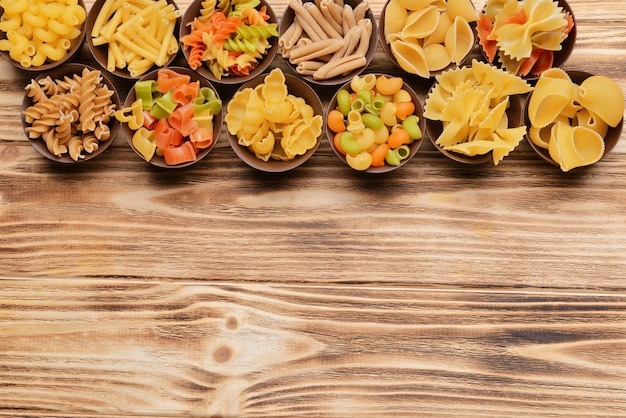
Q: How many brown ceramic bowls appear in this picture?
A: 12